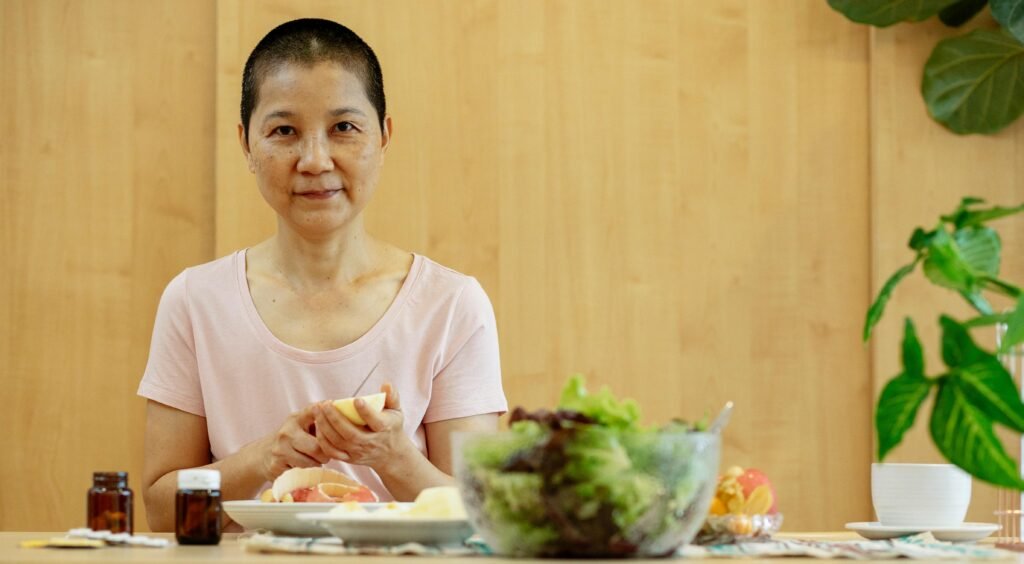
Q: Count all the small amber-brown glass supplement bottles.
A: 2